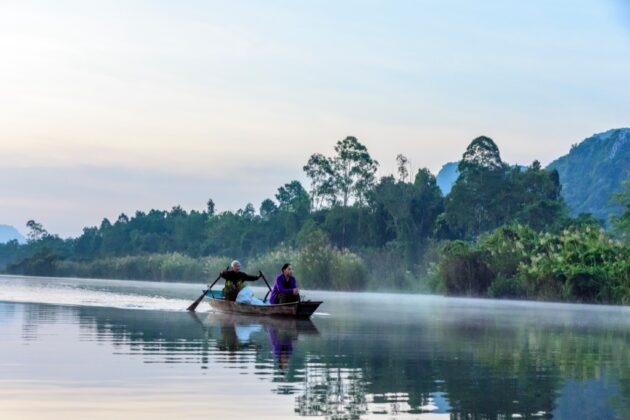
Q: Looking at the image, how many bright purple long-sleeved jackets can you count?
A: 1